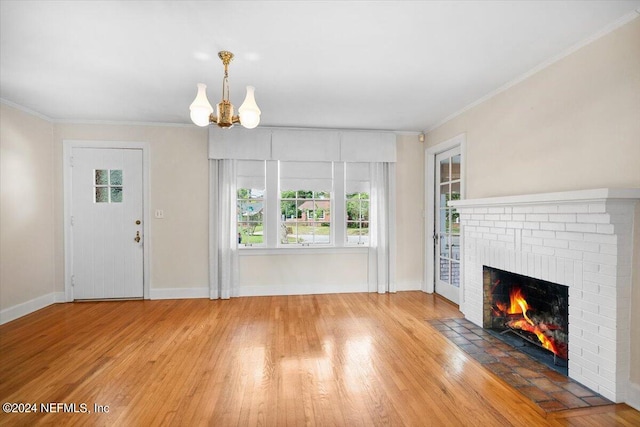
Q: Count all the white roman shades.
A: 3